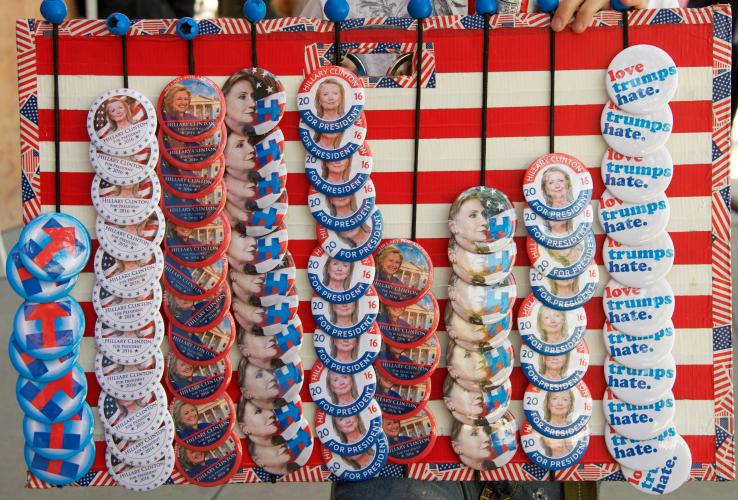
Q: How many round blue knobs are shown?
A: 9